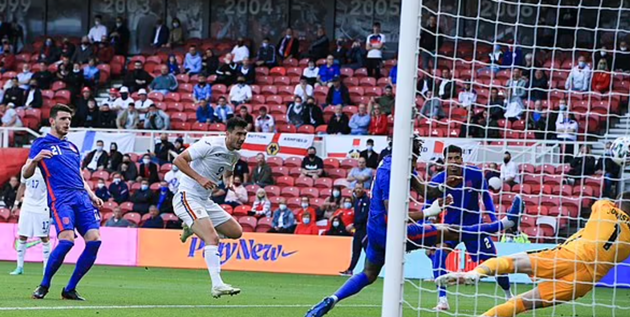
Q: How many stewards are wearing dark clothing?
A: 1